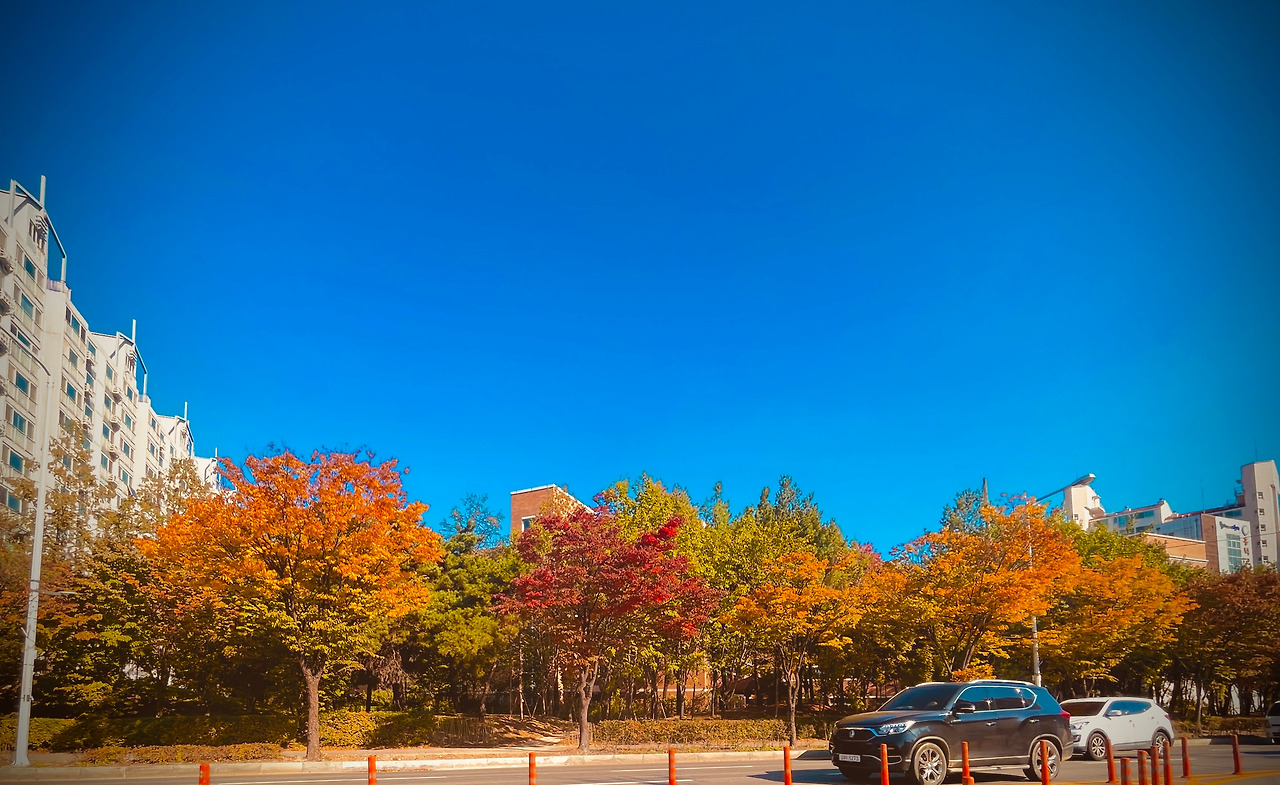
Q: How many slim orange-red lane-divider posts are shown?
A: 15